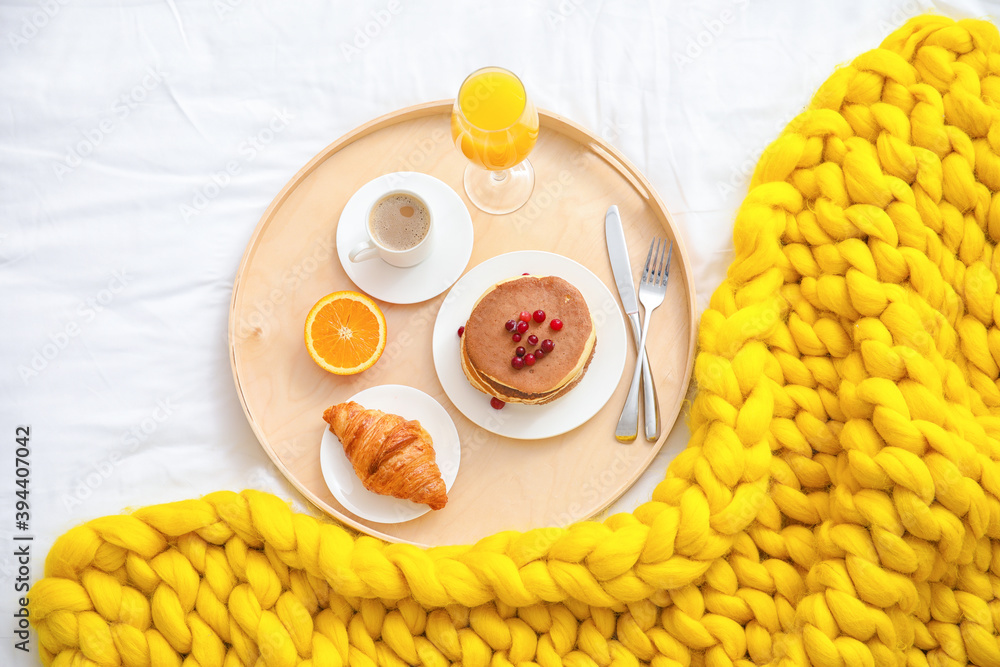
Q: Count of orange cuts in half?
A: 1